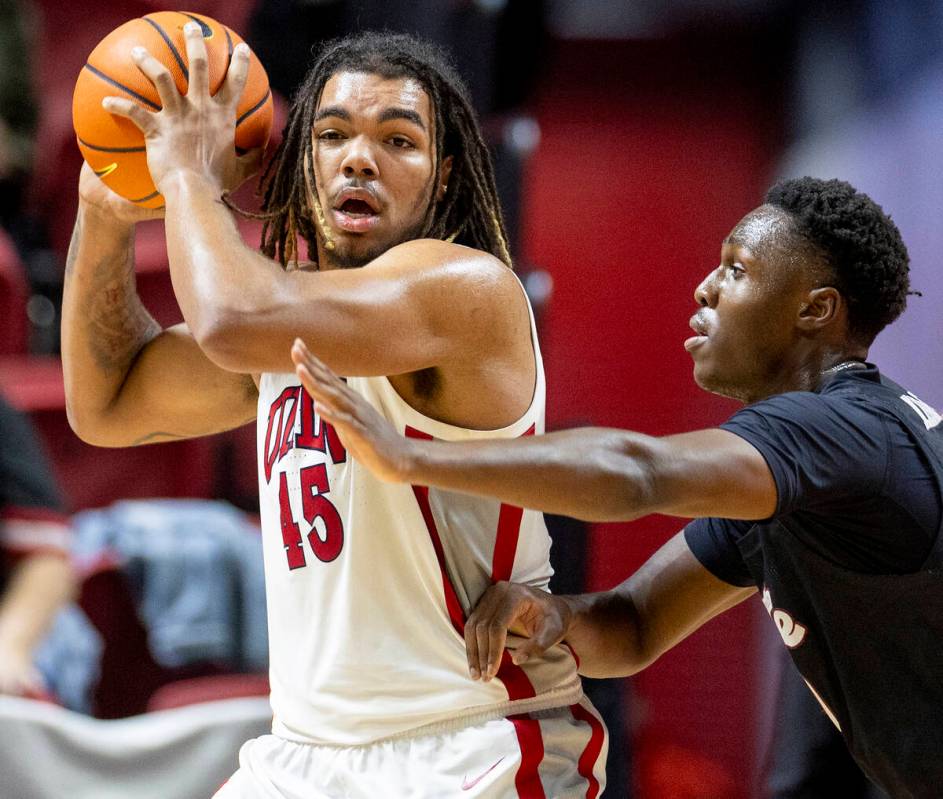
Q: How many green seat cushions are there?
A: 0